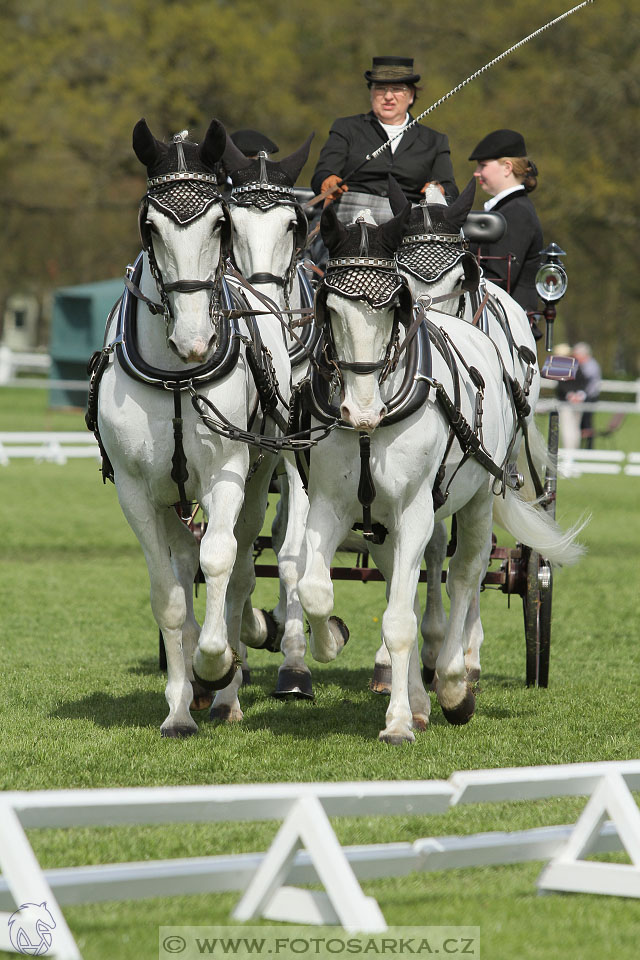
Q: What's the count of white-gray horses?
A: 4